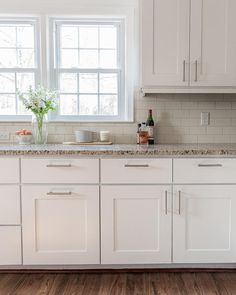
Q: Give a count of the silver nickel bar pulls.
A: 8